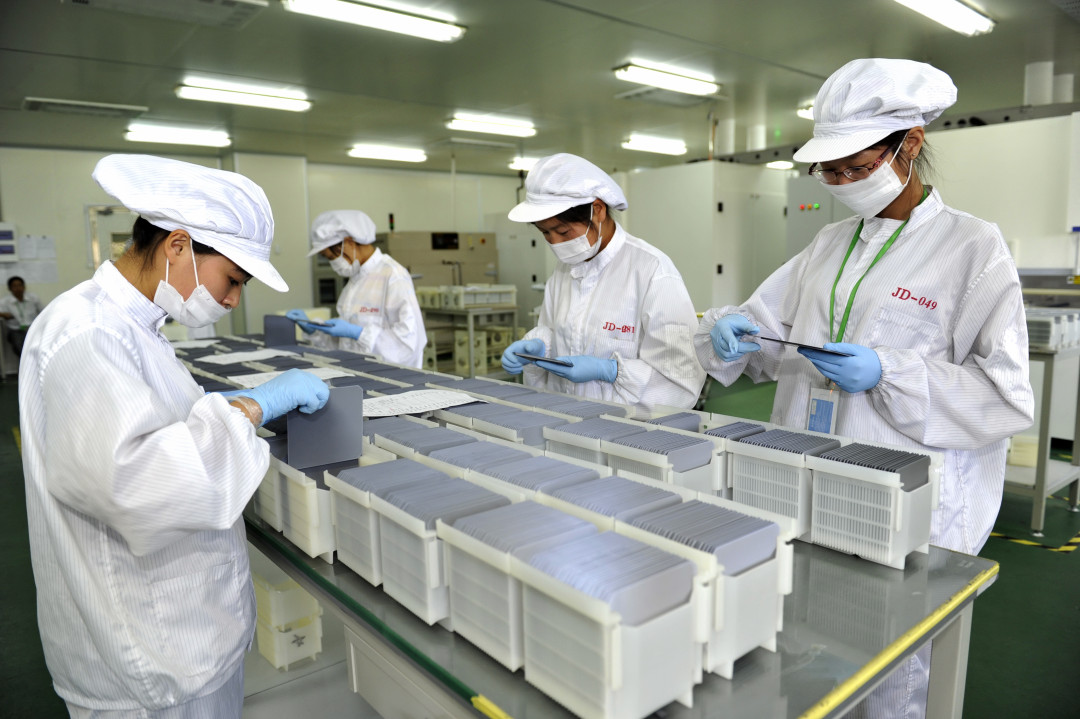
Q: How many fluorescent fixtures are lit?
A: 11